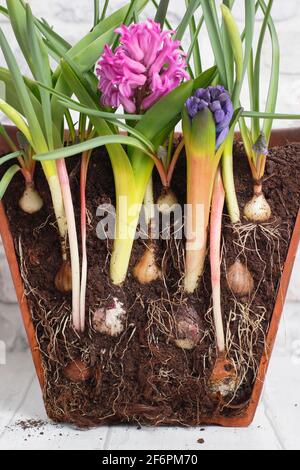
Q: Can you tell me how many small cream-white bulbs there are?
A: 3